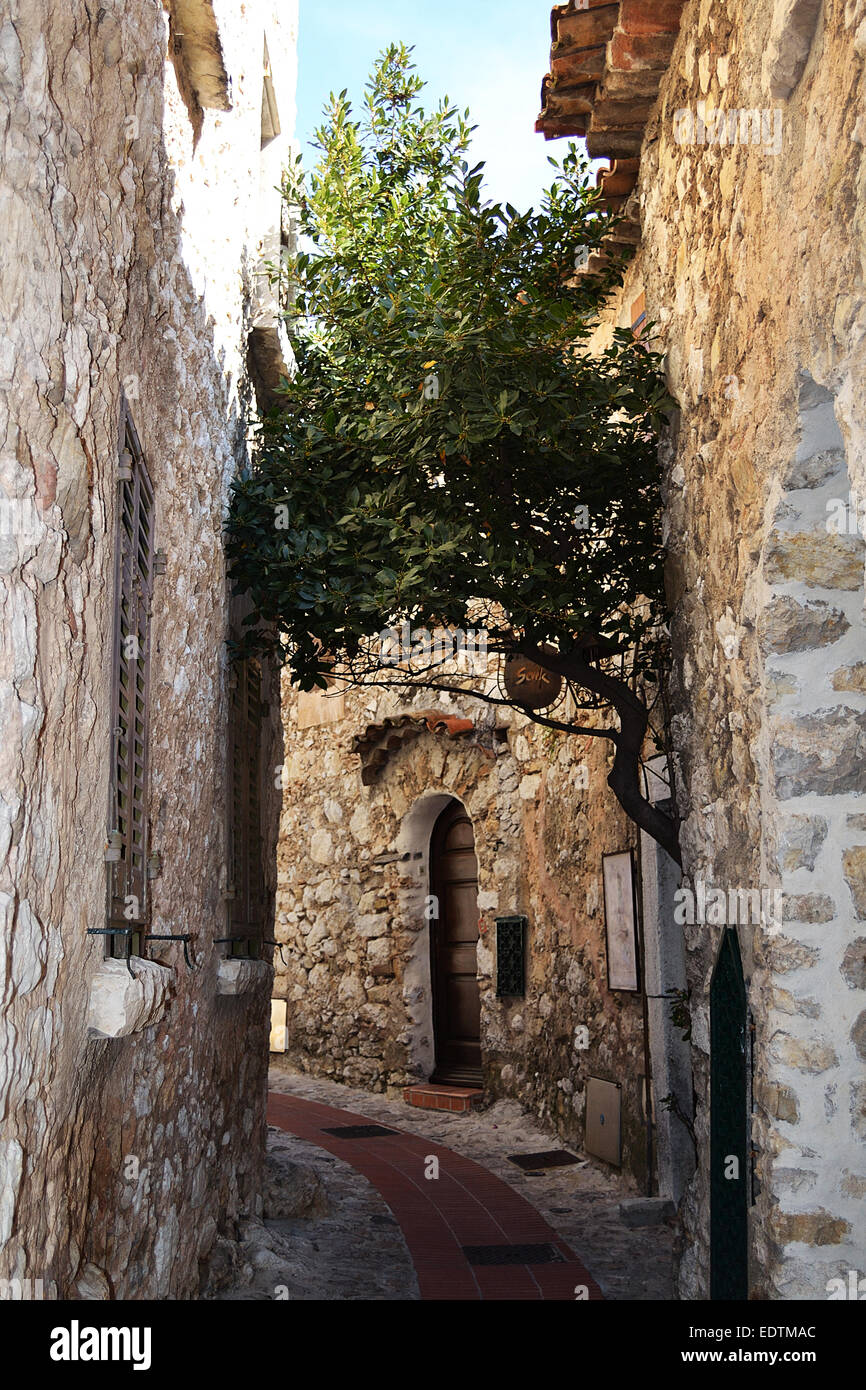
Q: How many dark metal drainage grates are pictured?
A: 3